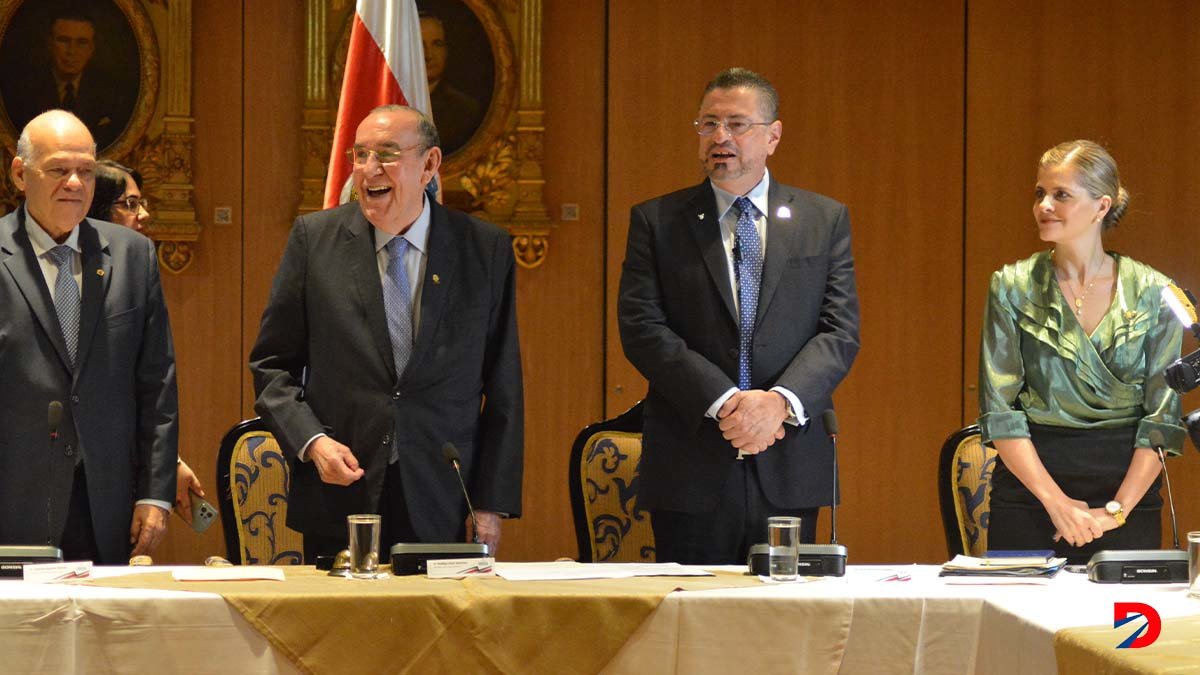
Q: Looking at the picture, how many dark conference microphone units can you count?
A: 4